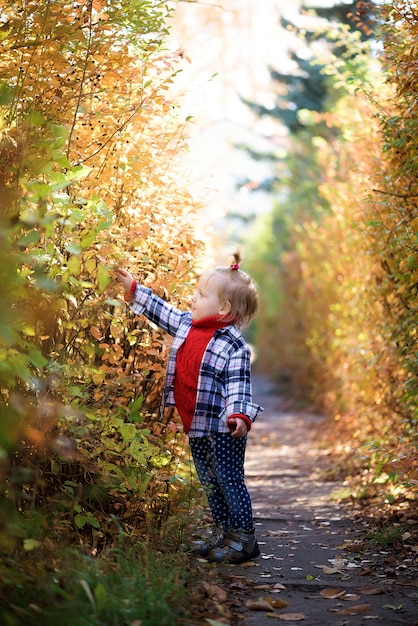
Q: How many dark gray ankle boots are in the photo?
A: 2